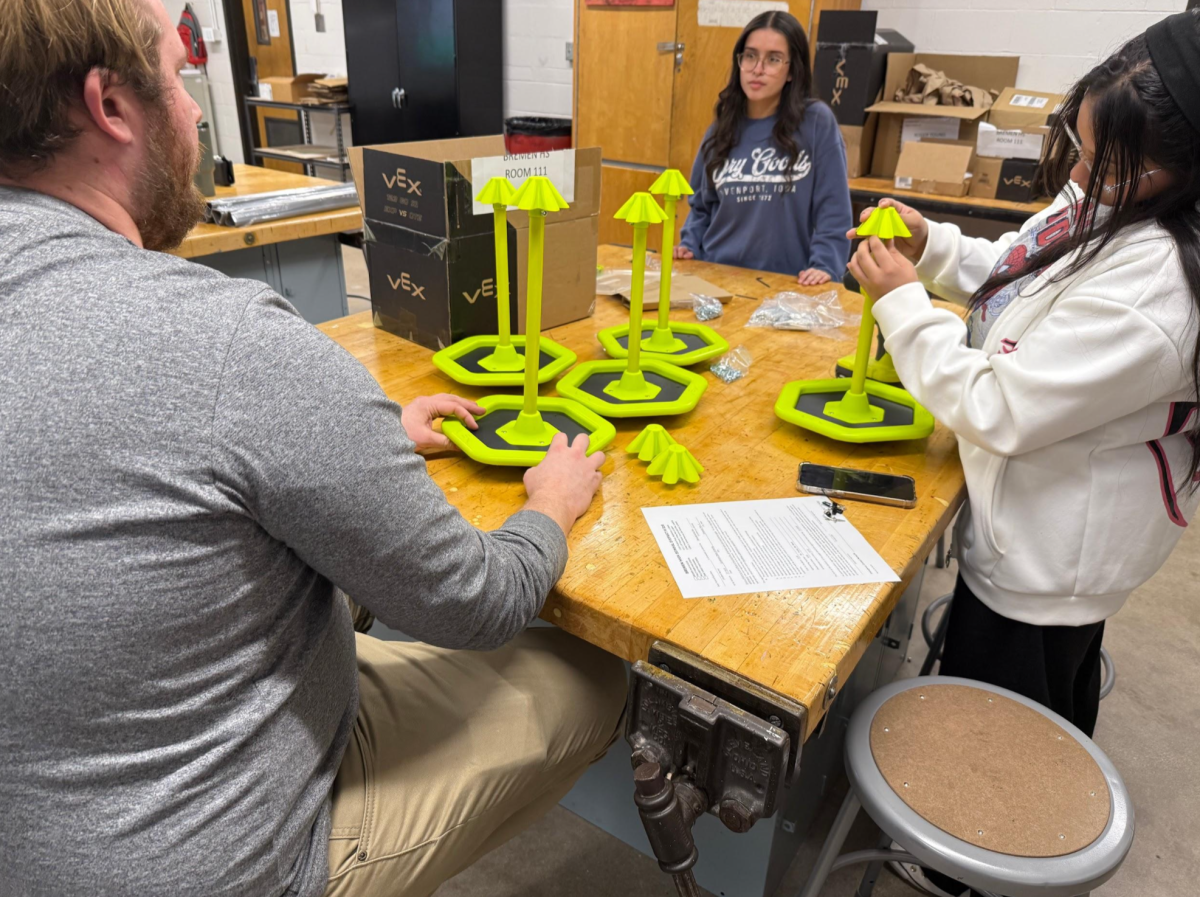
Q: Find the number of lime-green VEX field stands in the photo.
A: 5